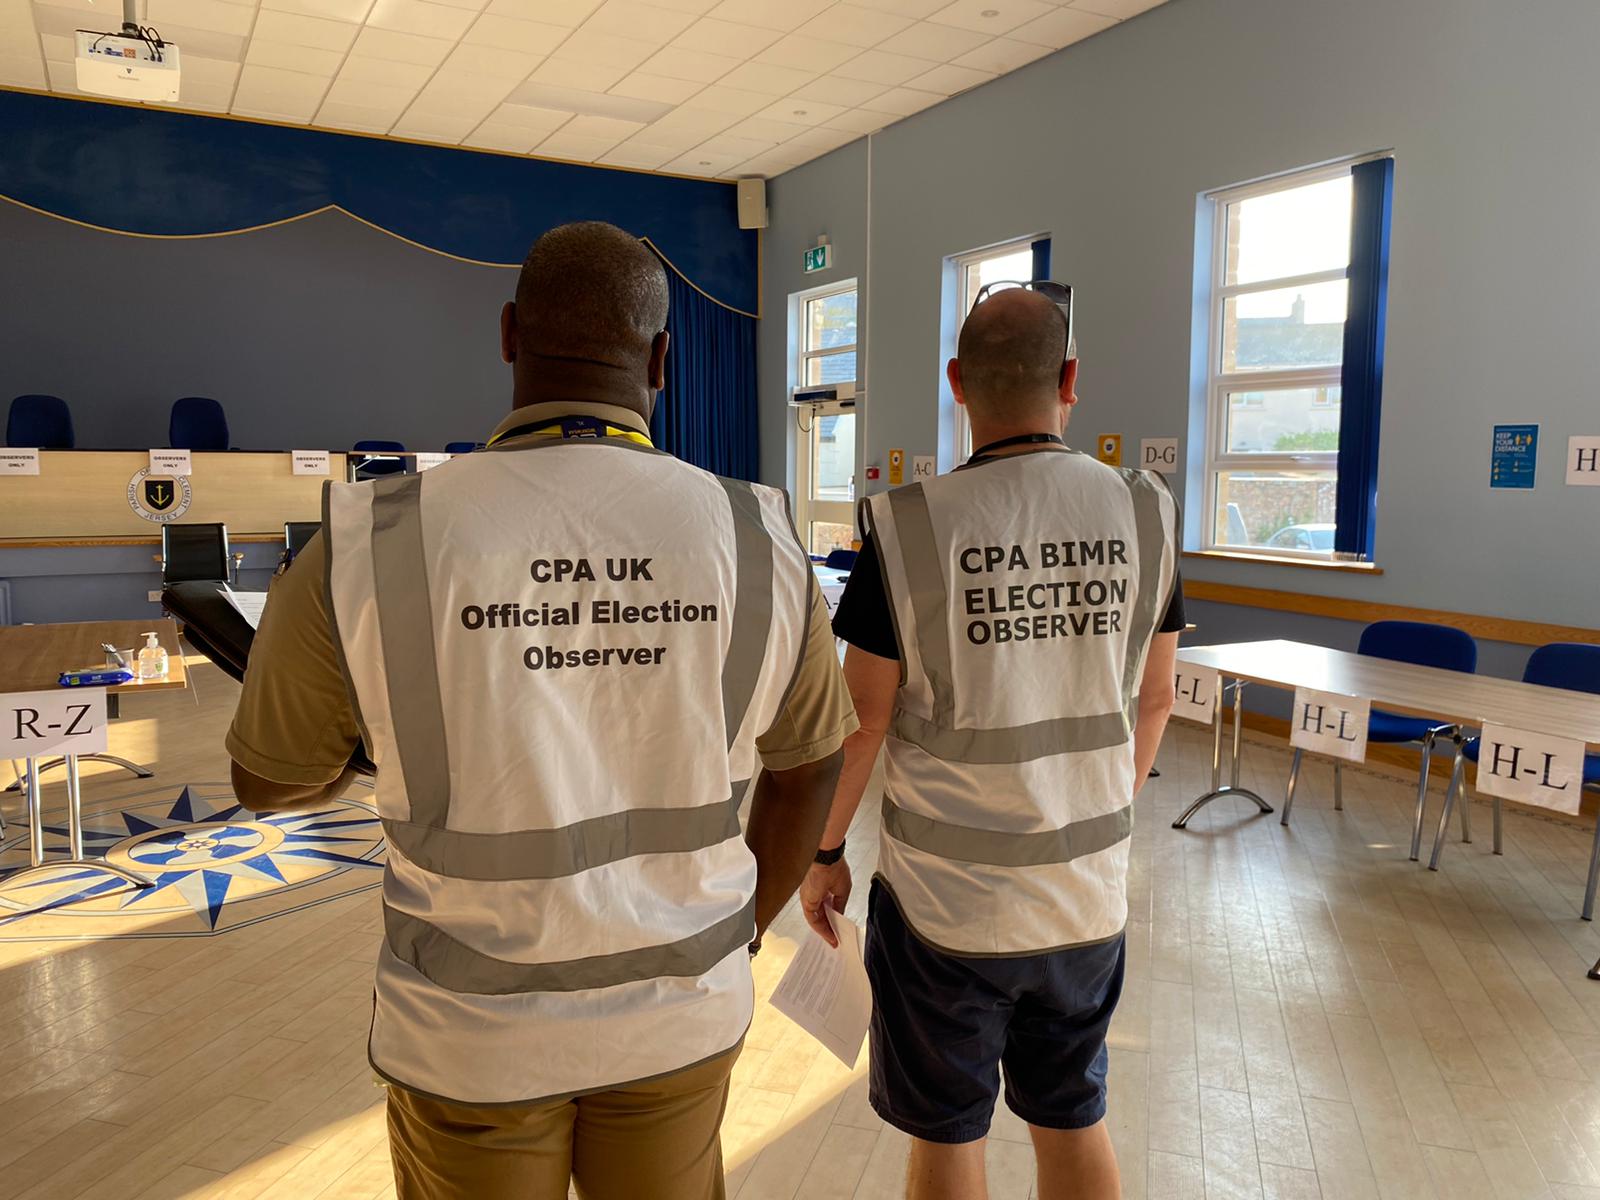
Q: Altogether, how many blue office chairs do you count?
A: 7